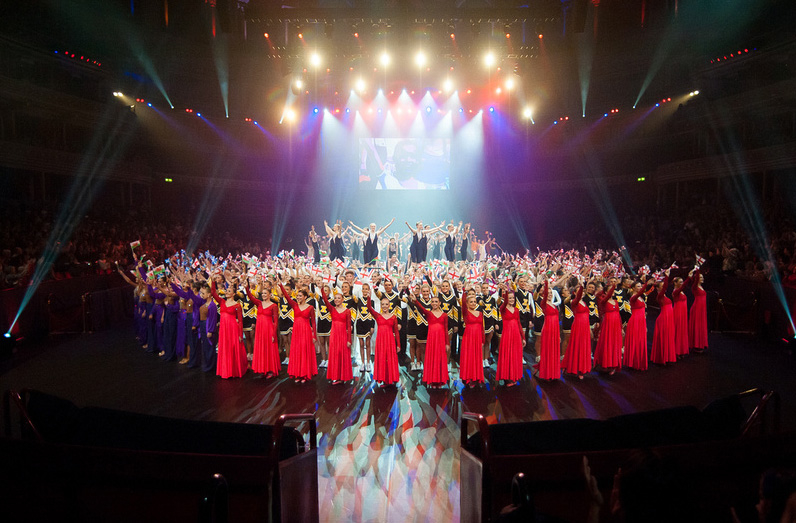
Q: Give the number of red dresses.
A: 15